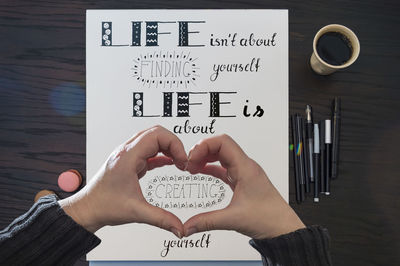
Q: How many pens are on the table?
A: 8